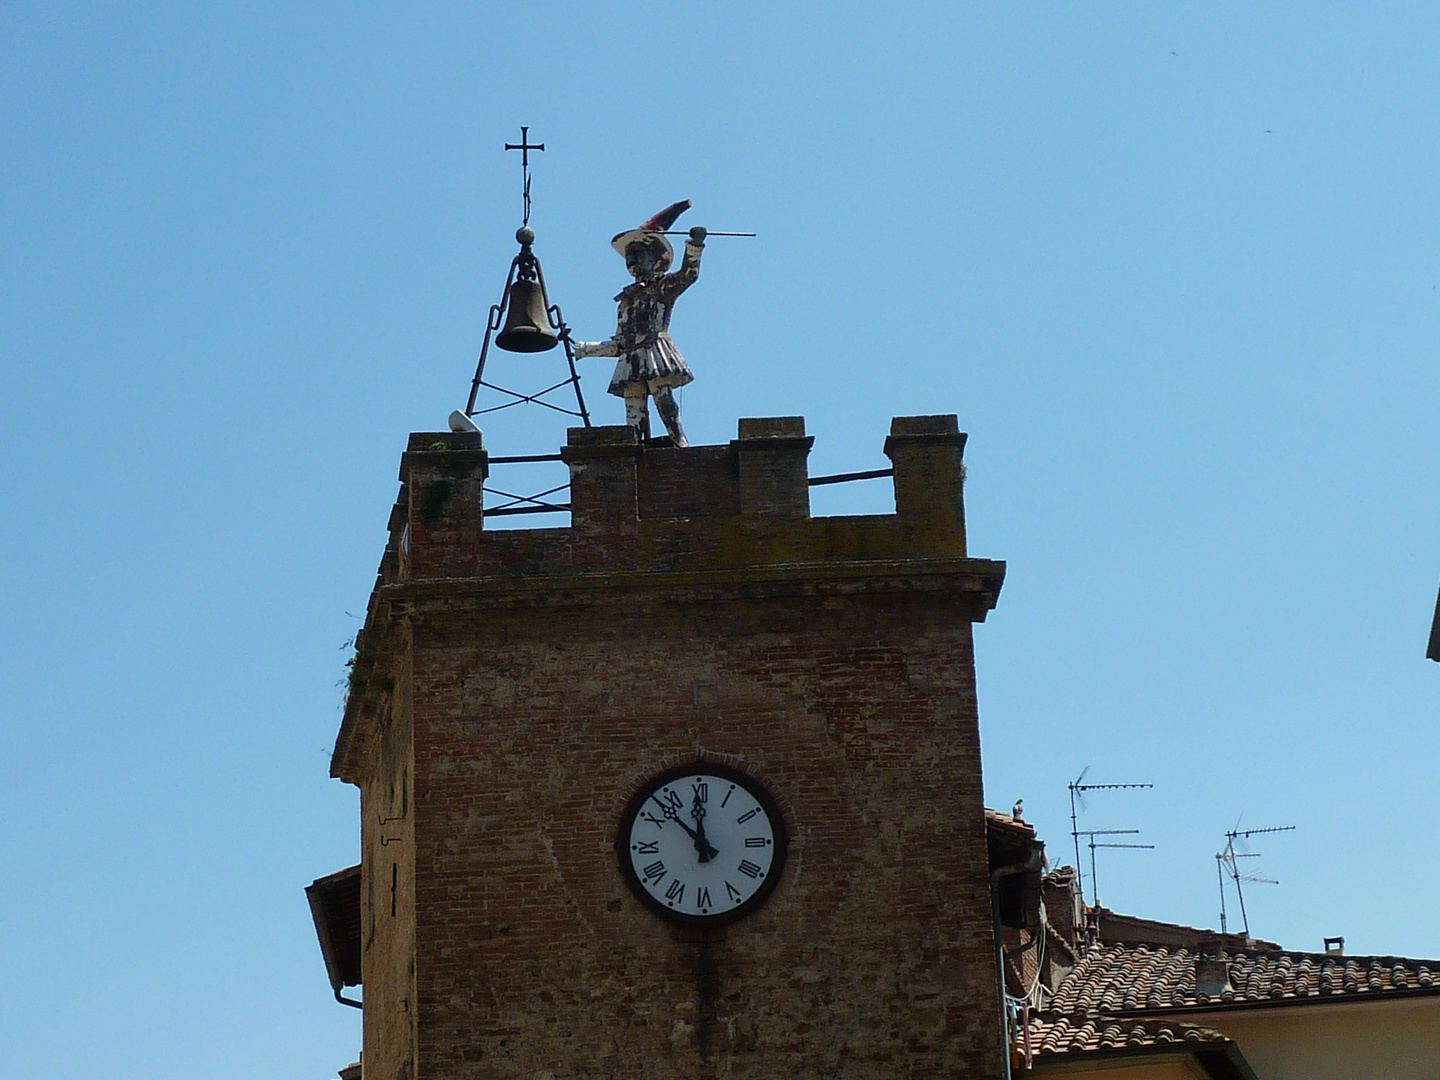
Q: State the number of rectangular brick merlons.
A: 4